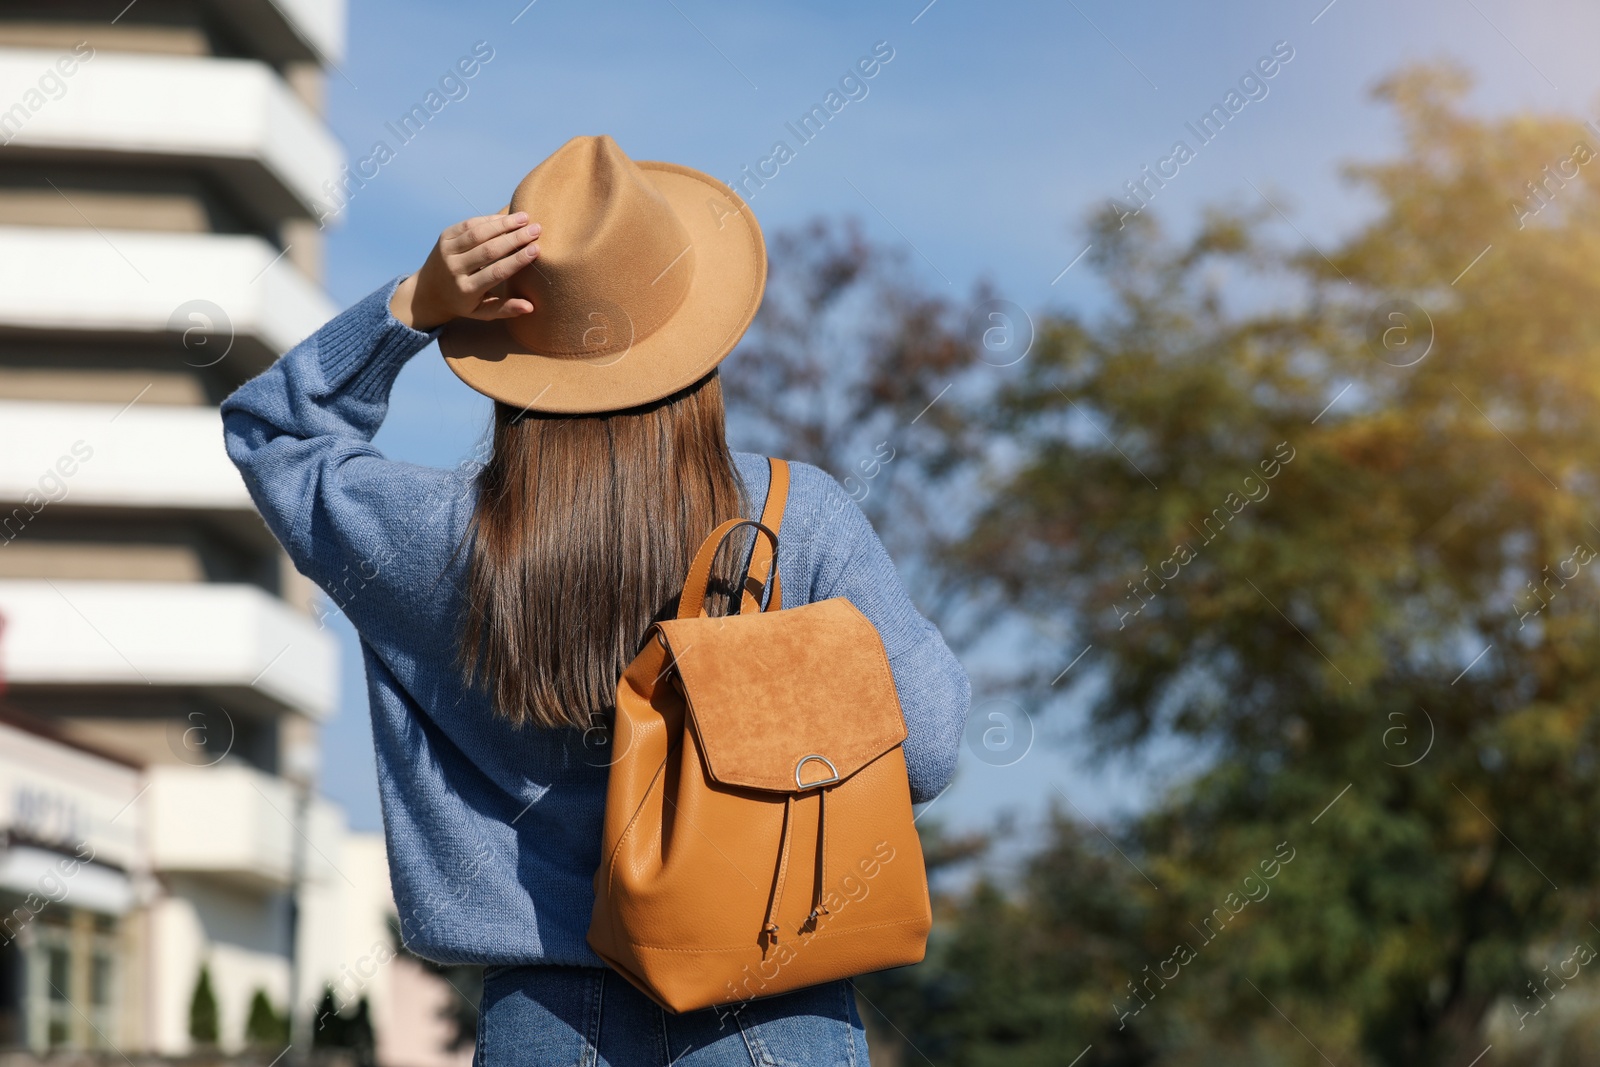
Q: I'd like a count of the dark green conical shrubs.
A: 4